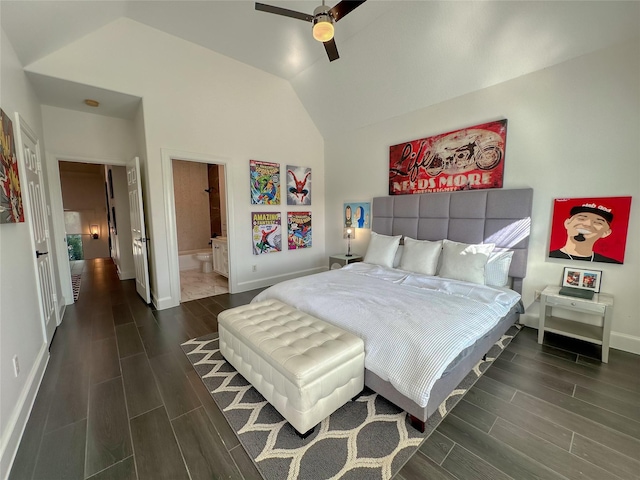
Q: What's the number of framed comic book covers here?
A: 4